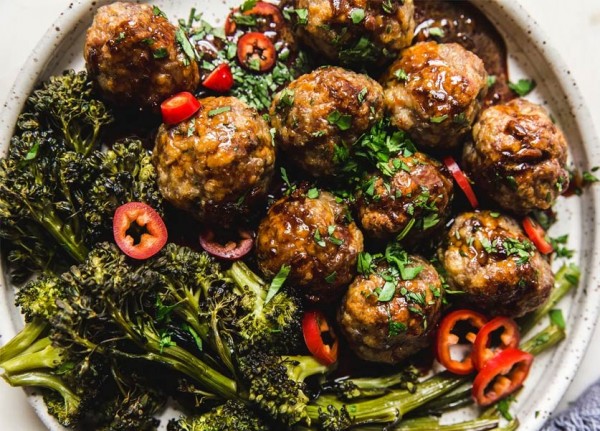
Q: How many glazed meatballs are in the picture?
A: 10